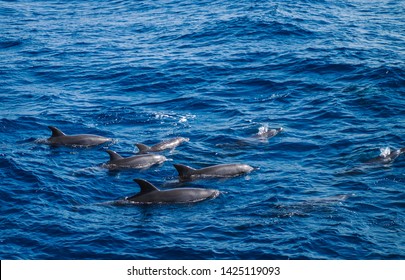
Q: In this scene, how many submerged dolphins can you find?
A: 3